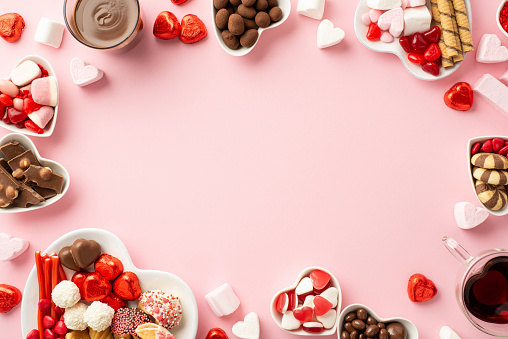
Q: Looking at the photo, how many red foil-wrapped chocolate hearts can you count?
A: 13